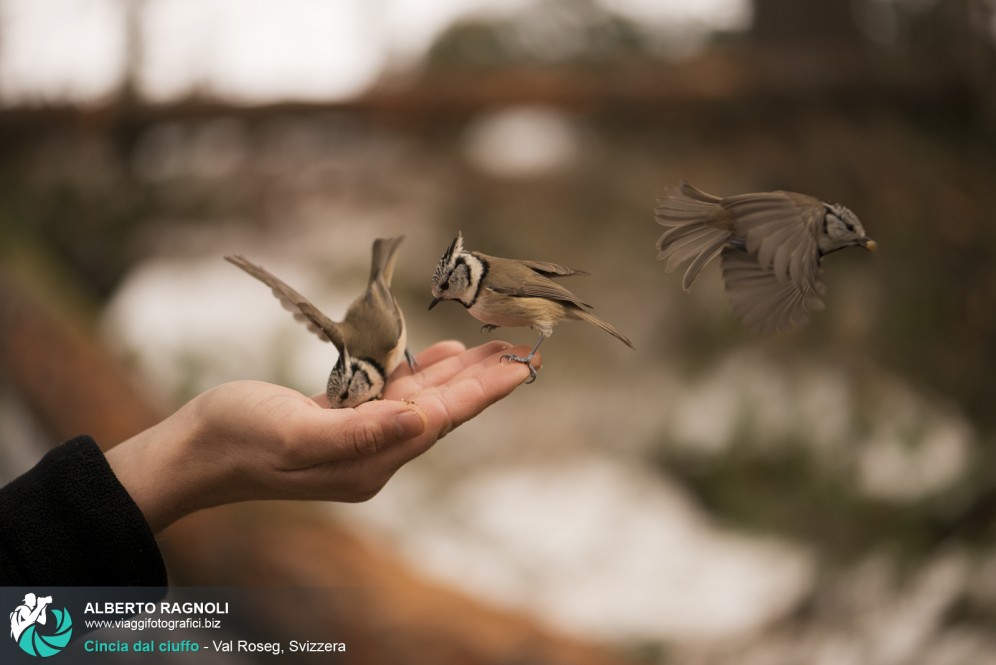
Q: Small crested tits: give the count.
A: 3